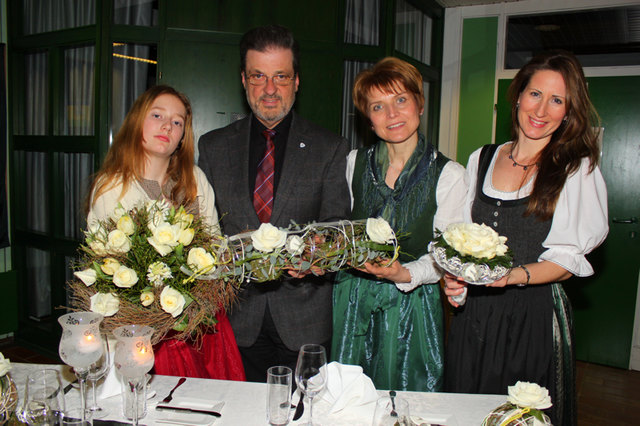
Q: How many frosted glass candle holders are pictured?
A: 2